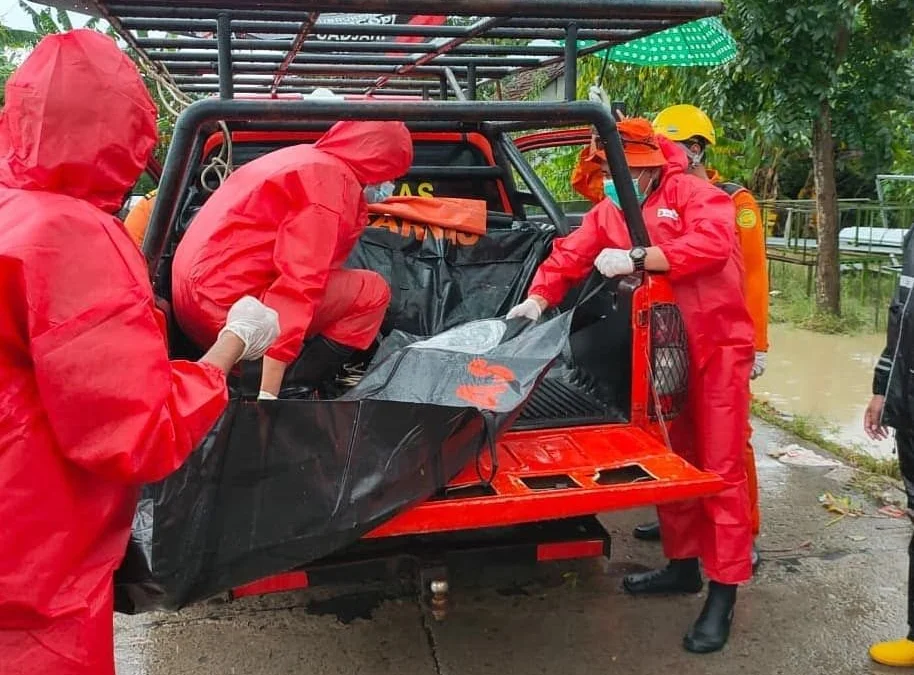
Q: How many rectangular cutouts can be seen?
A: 3